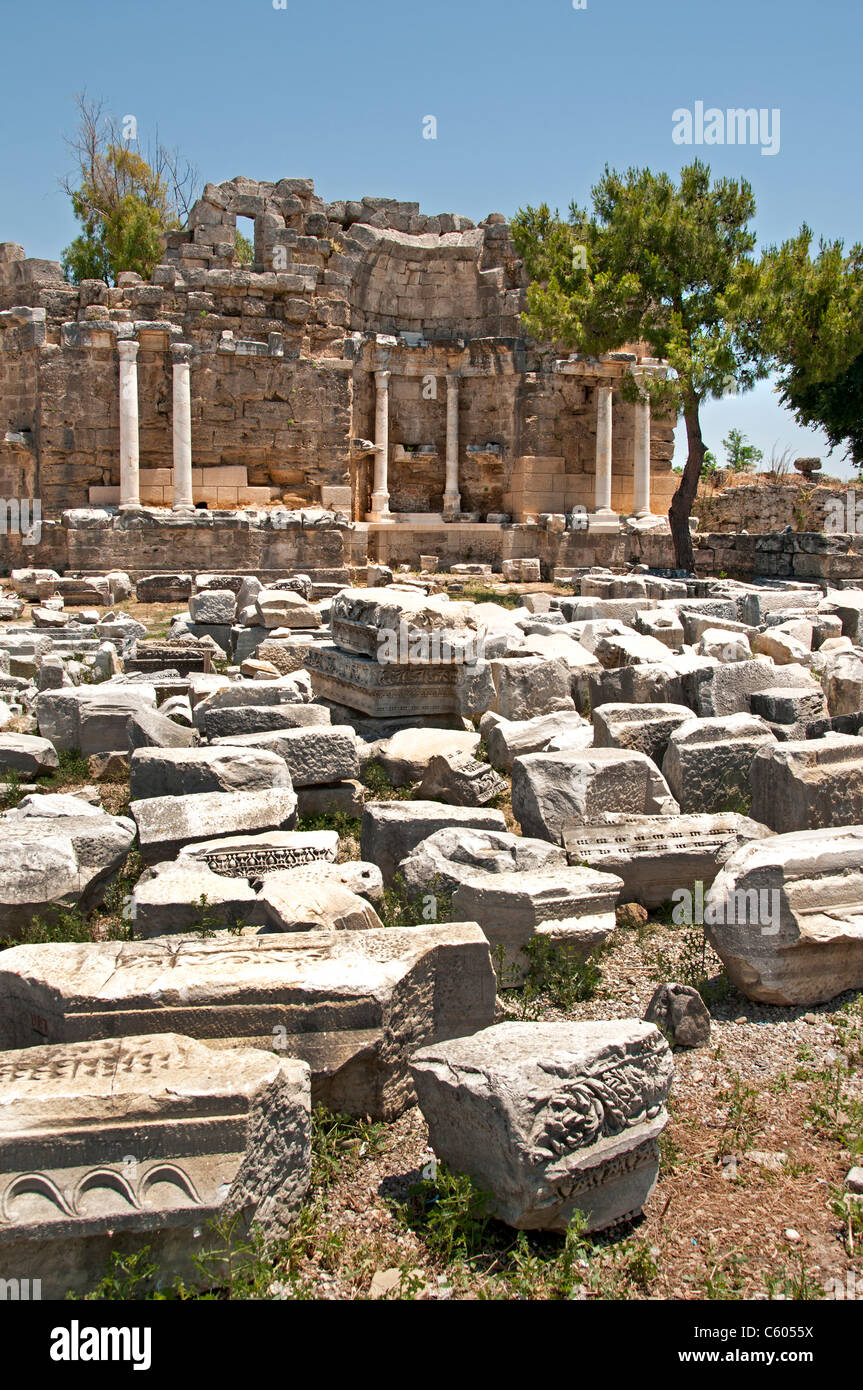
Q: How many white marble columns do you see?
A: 6